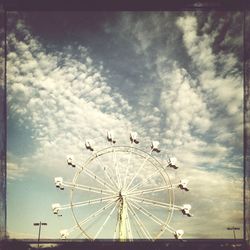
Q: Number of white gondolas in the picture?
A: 12